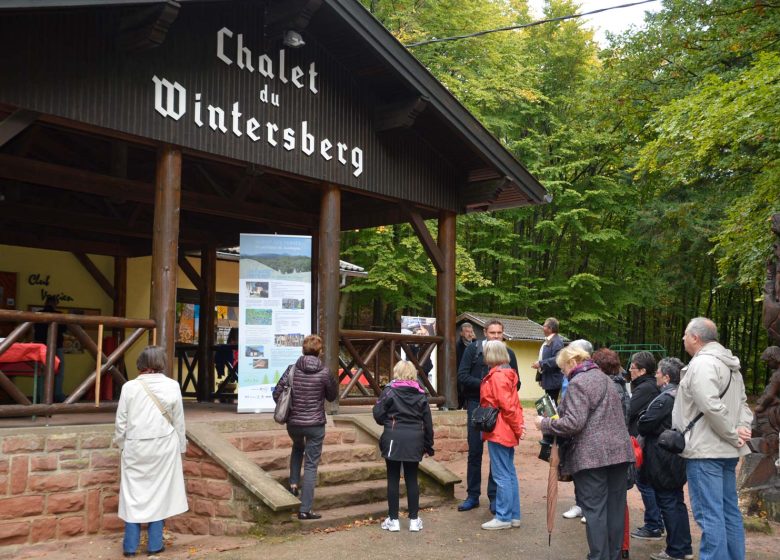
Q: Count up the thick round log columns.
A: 3